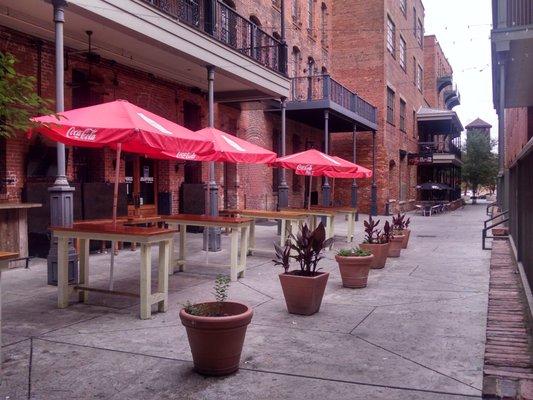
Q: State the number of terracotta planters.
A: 6